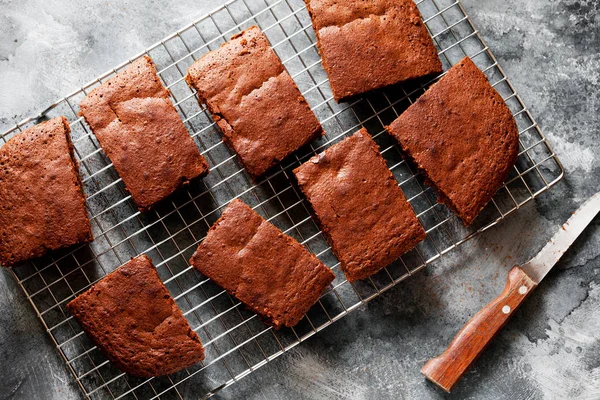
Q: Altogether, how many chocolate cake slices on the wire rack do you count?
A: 8